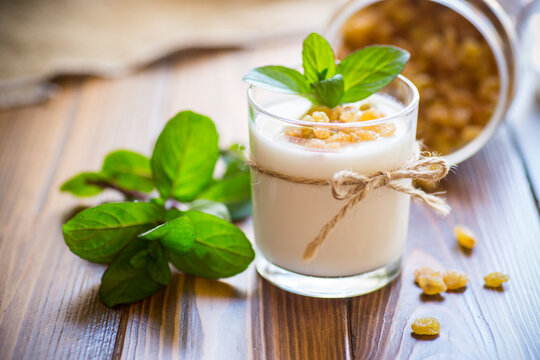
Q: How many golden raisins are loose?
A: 6